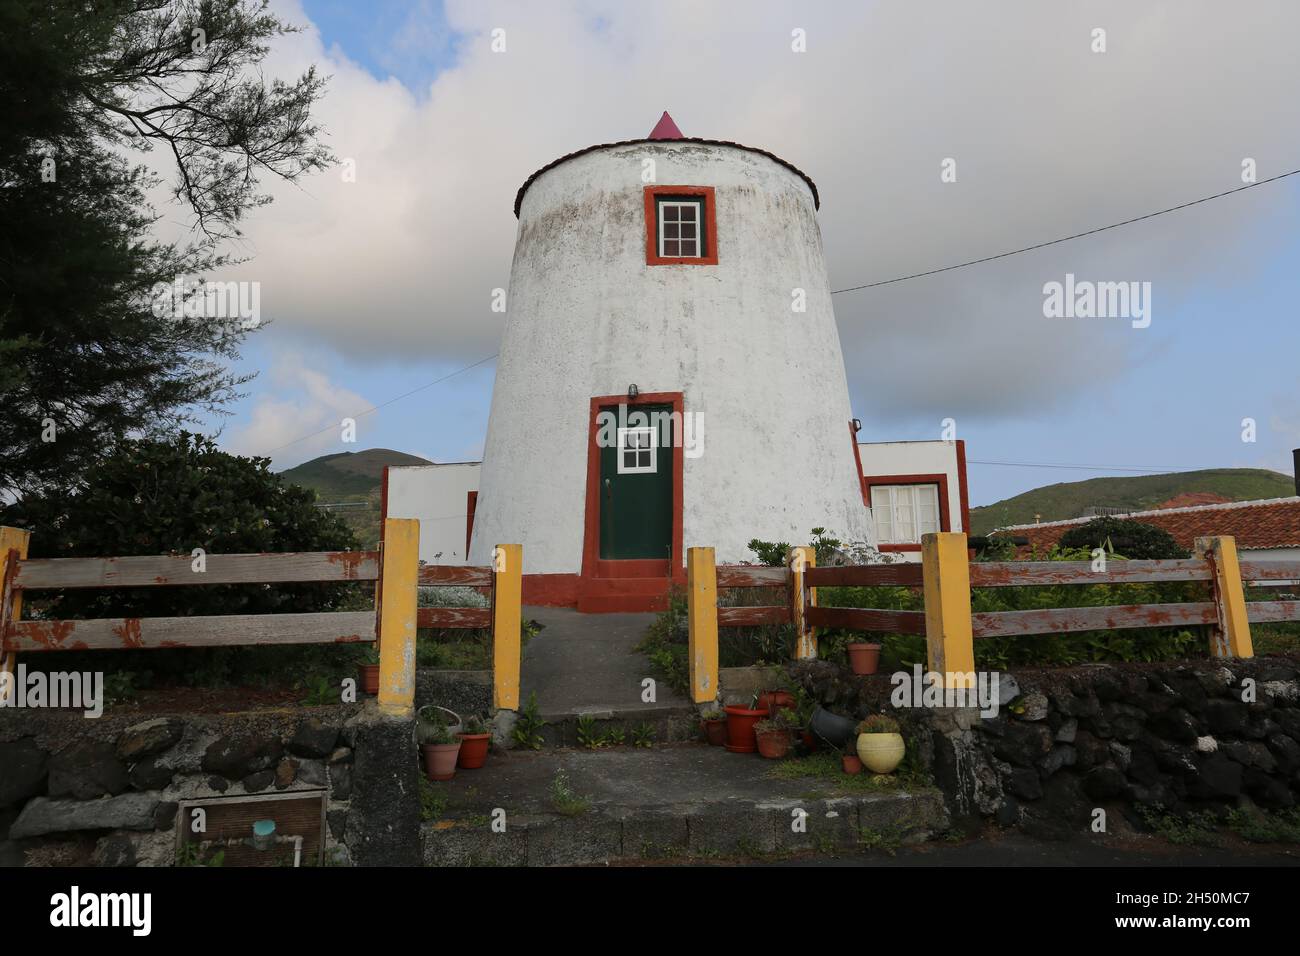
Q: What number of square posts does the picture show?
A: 7